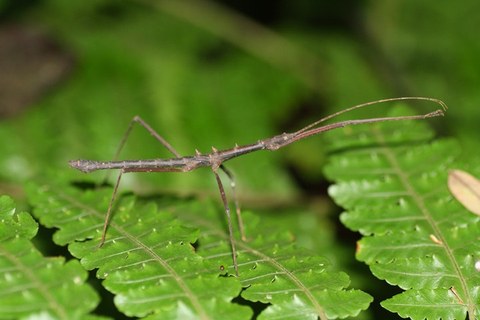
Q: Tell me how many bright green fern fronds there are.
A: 4